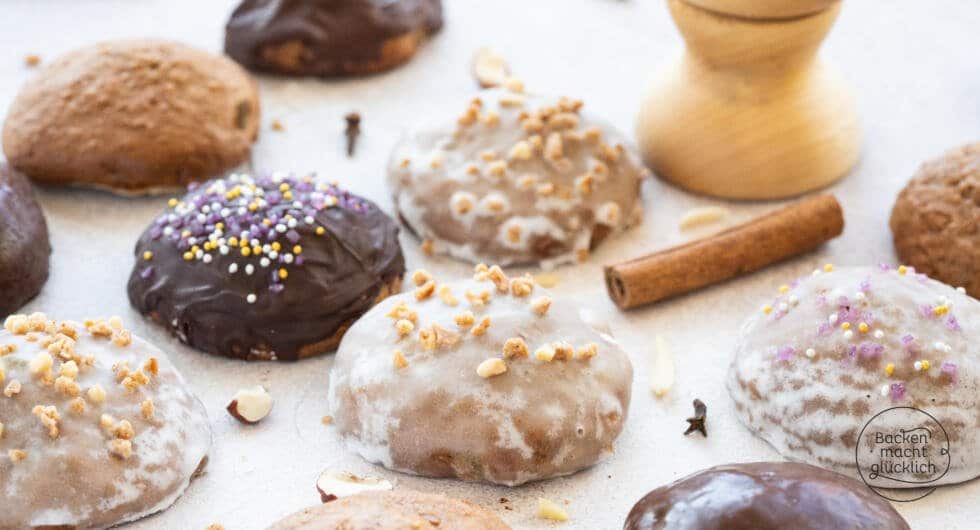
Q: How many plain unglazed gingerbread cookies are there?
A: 3